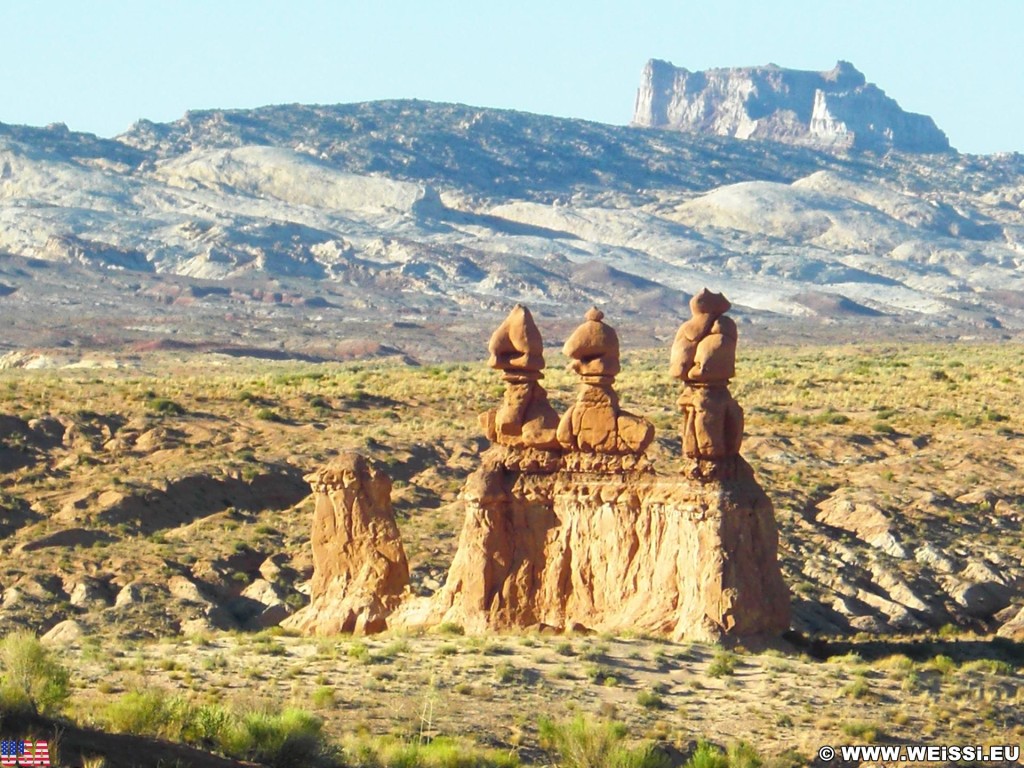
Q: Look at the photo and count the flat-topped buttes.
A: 1